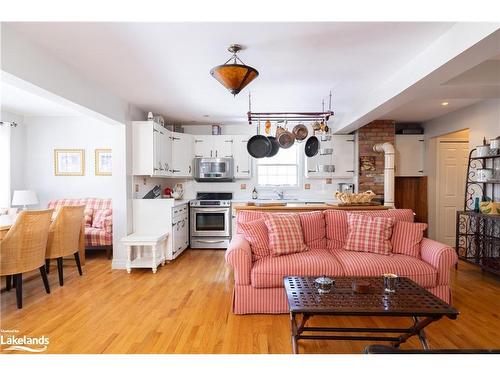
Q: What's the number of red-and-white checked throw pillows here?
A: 2